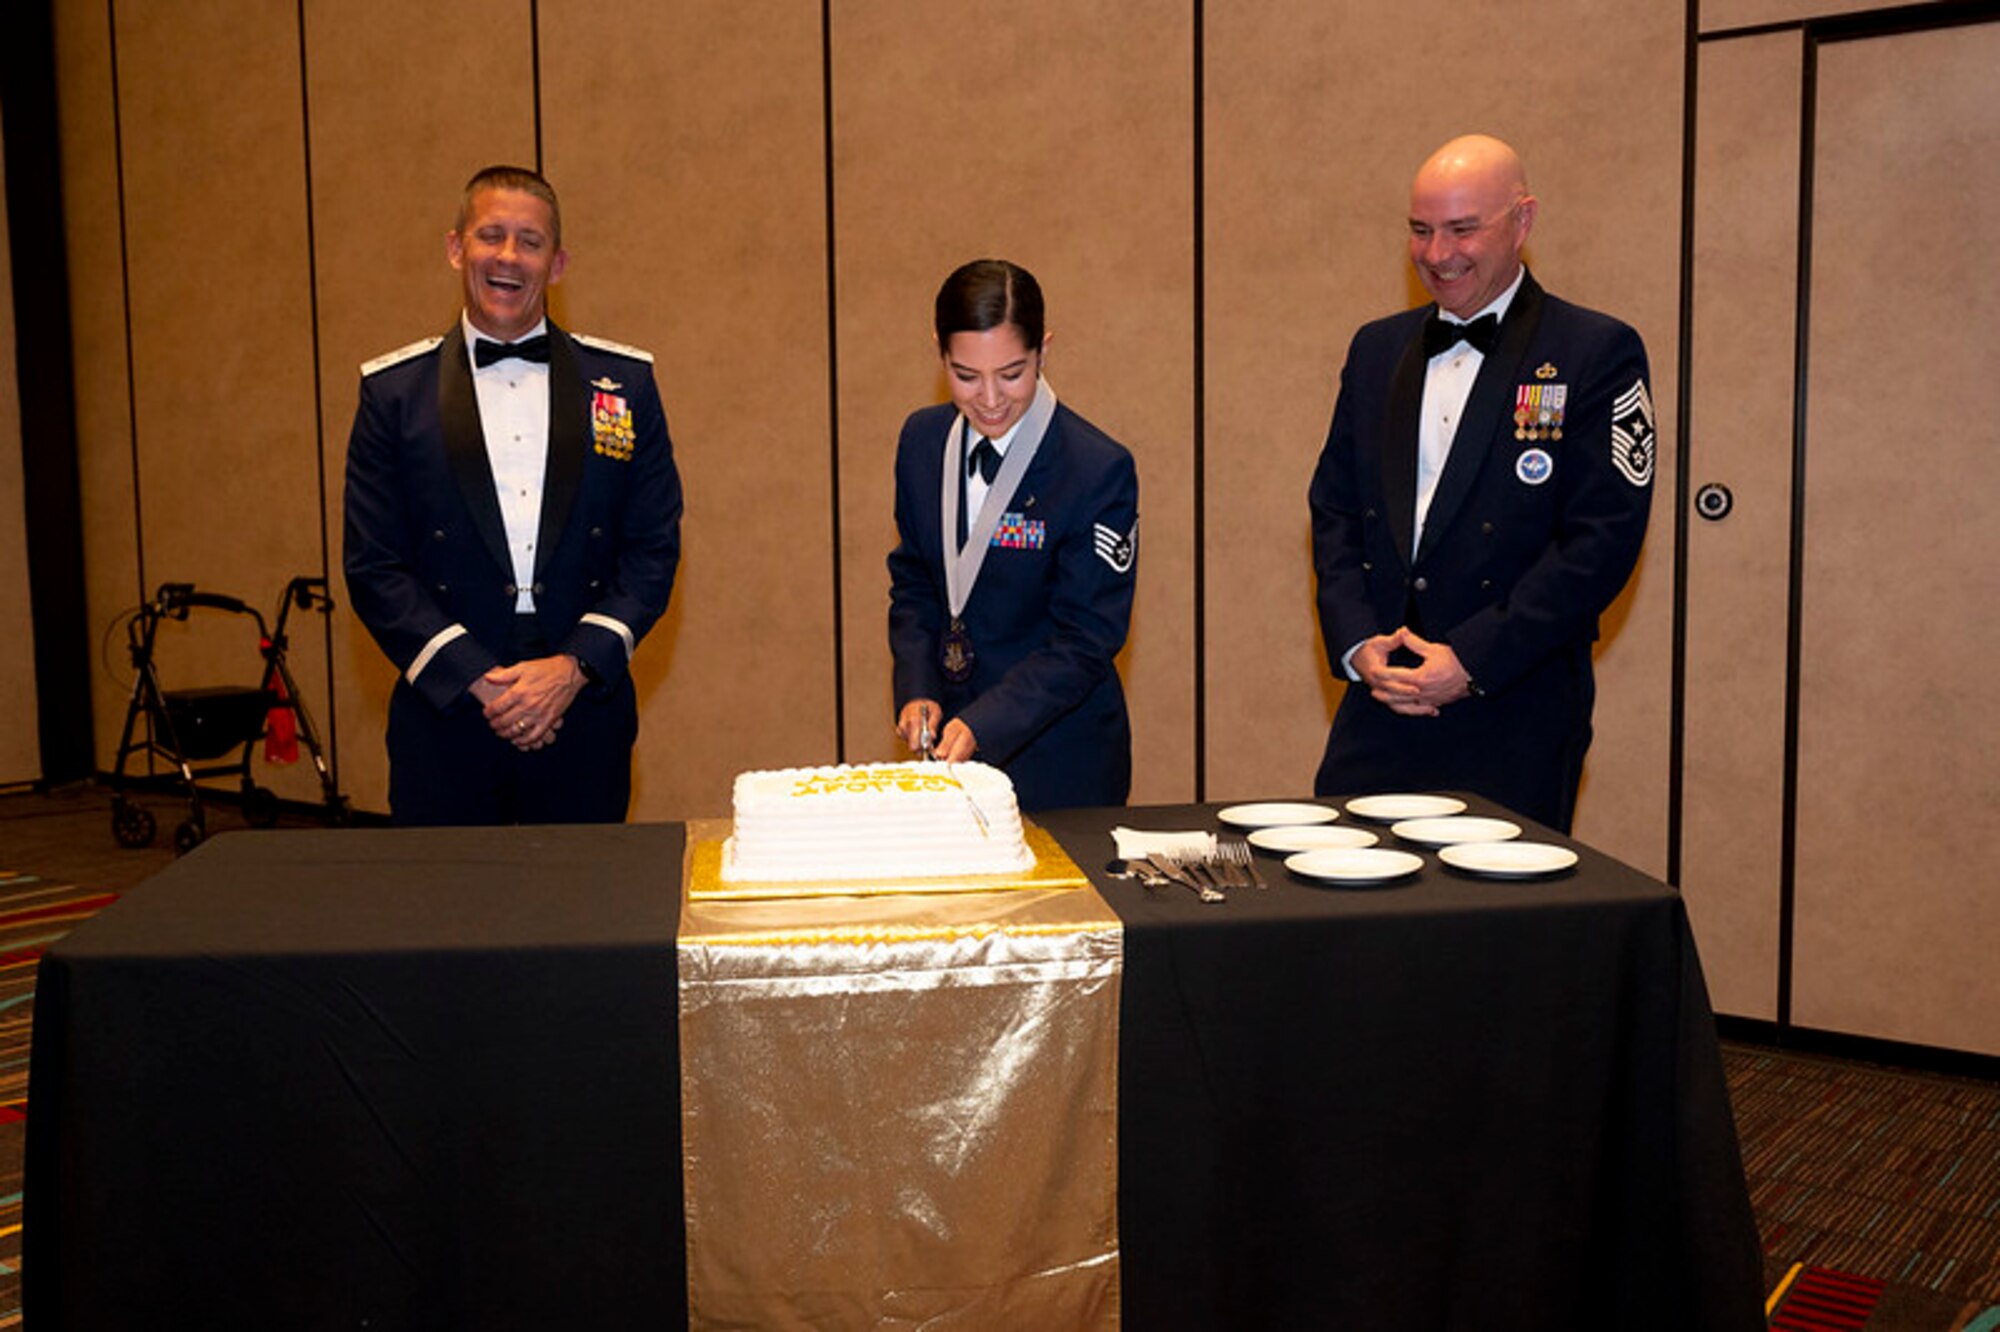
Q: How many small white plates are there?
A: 6